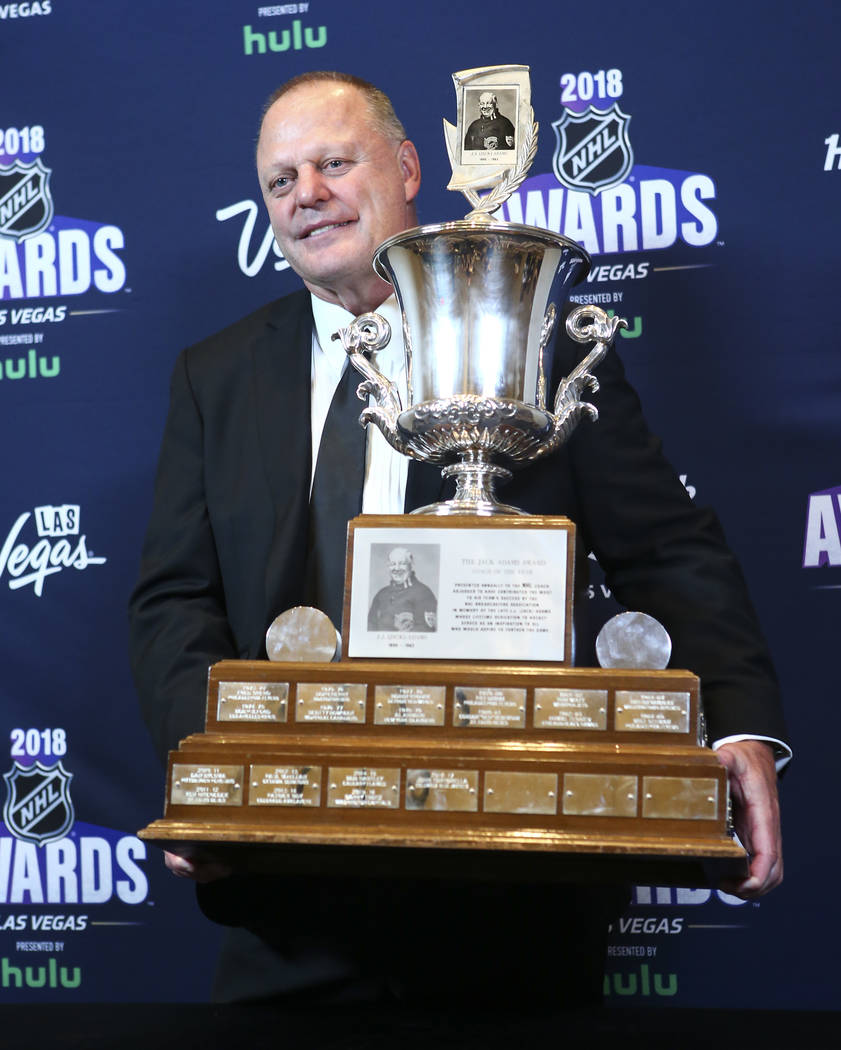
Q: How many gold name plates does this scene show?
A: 13